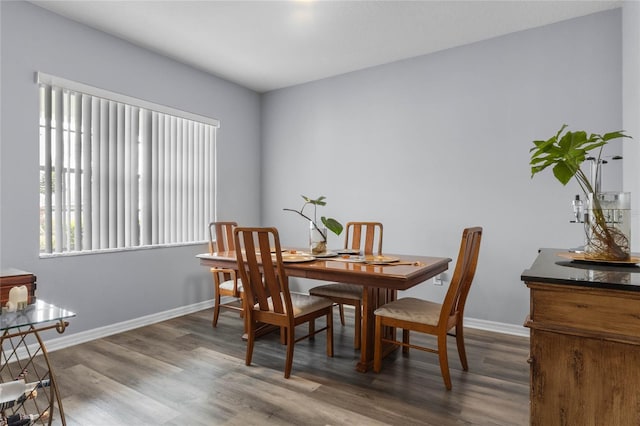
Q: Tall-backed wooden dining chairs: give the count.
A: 4